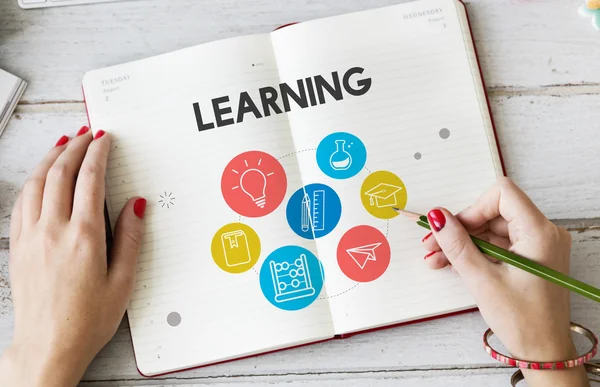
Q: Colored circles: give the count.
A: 7